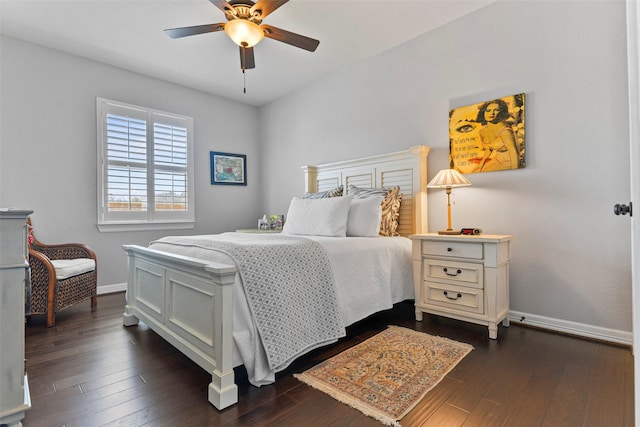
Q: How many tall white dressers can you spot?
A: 1